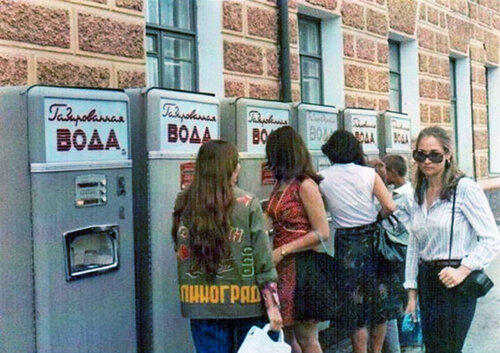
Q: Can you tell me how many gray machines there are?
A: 6